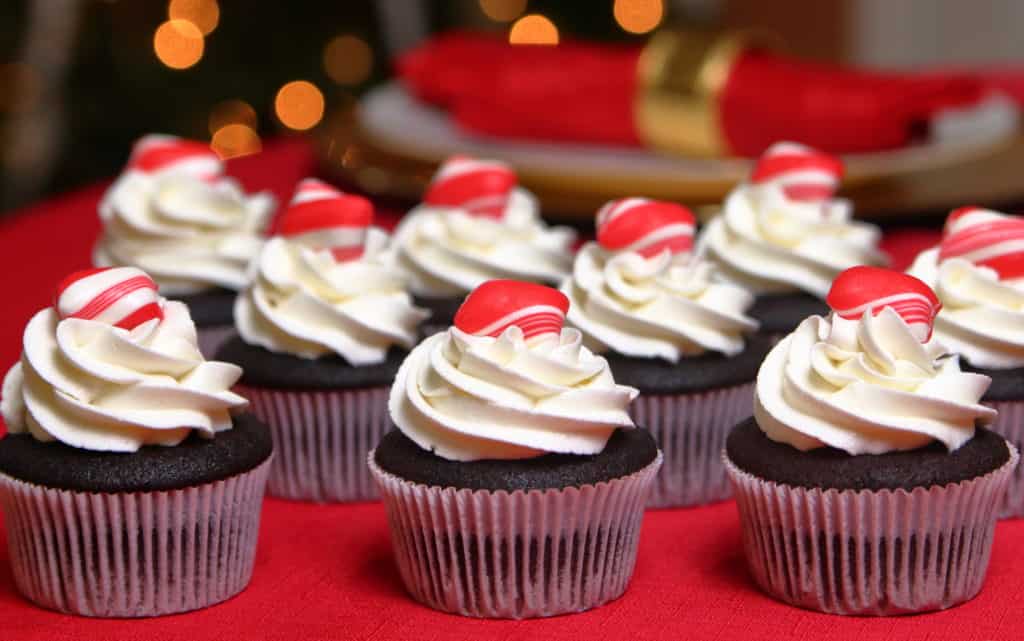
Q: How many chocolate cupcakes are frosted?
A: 9